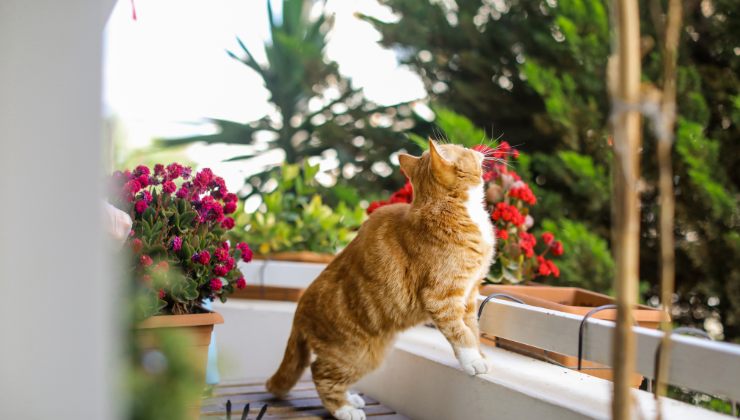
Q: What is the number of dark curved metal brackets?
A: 3